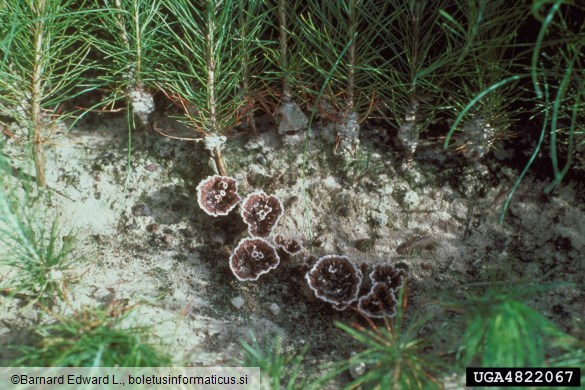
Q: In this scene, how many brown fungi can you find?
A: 7